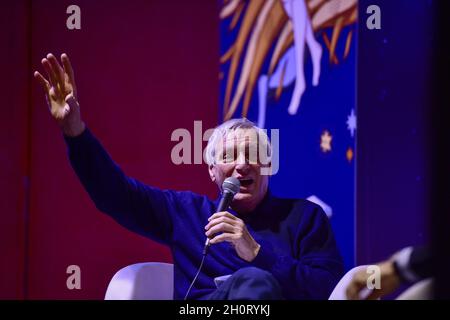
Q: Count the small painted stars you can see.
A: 3